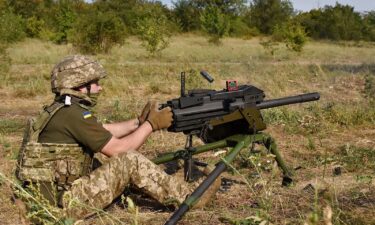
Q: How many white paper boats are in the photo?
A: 0